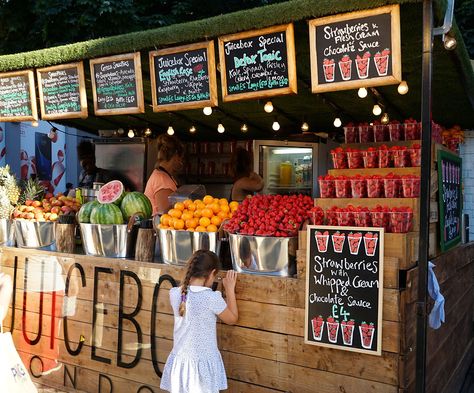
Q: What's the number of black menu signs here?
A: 8